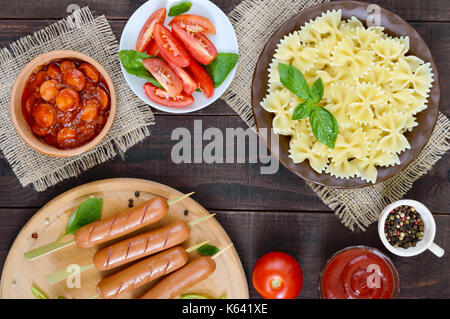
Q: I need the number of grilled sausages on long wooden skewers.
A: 4